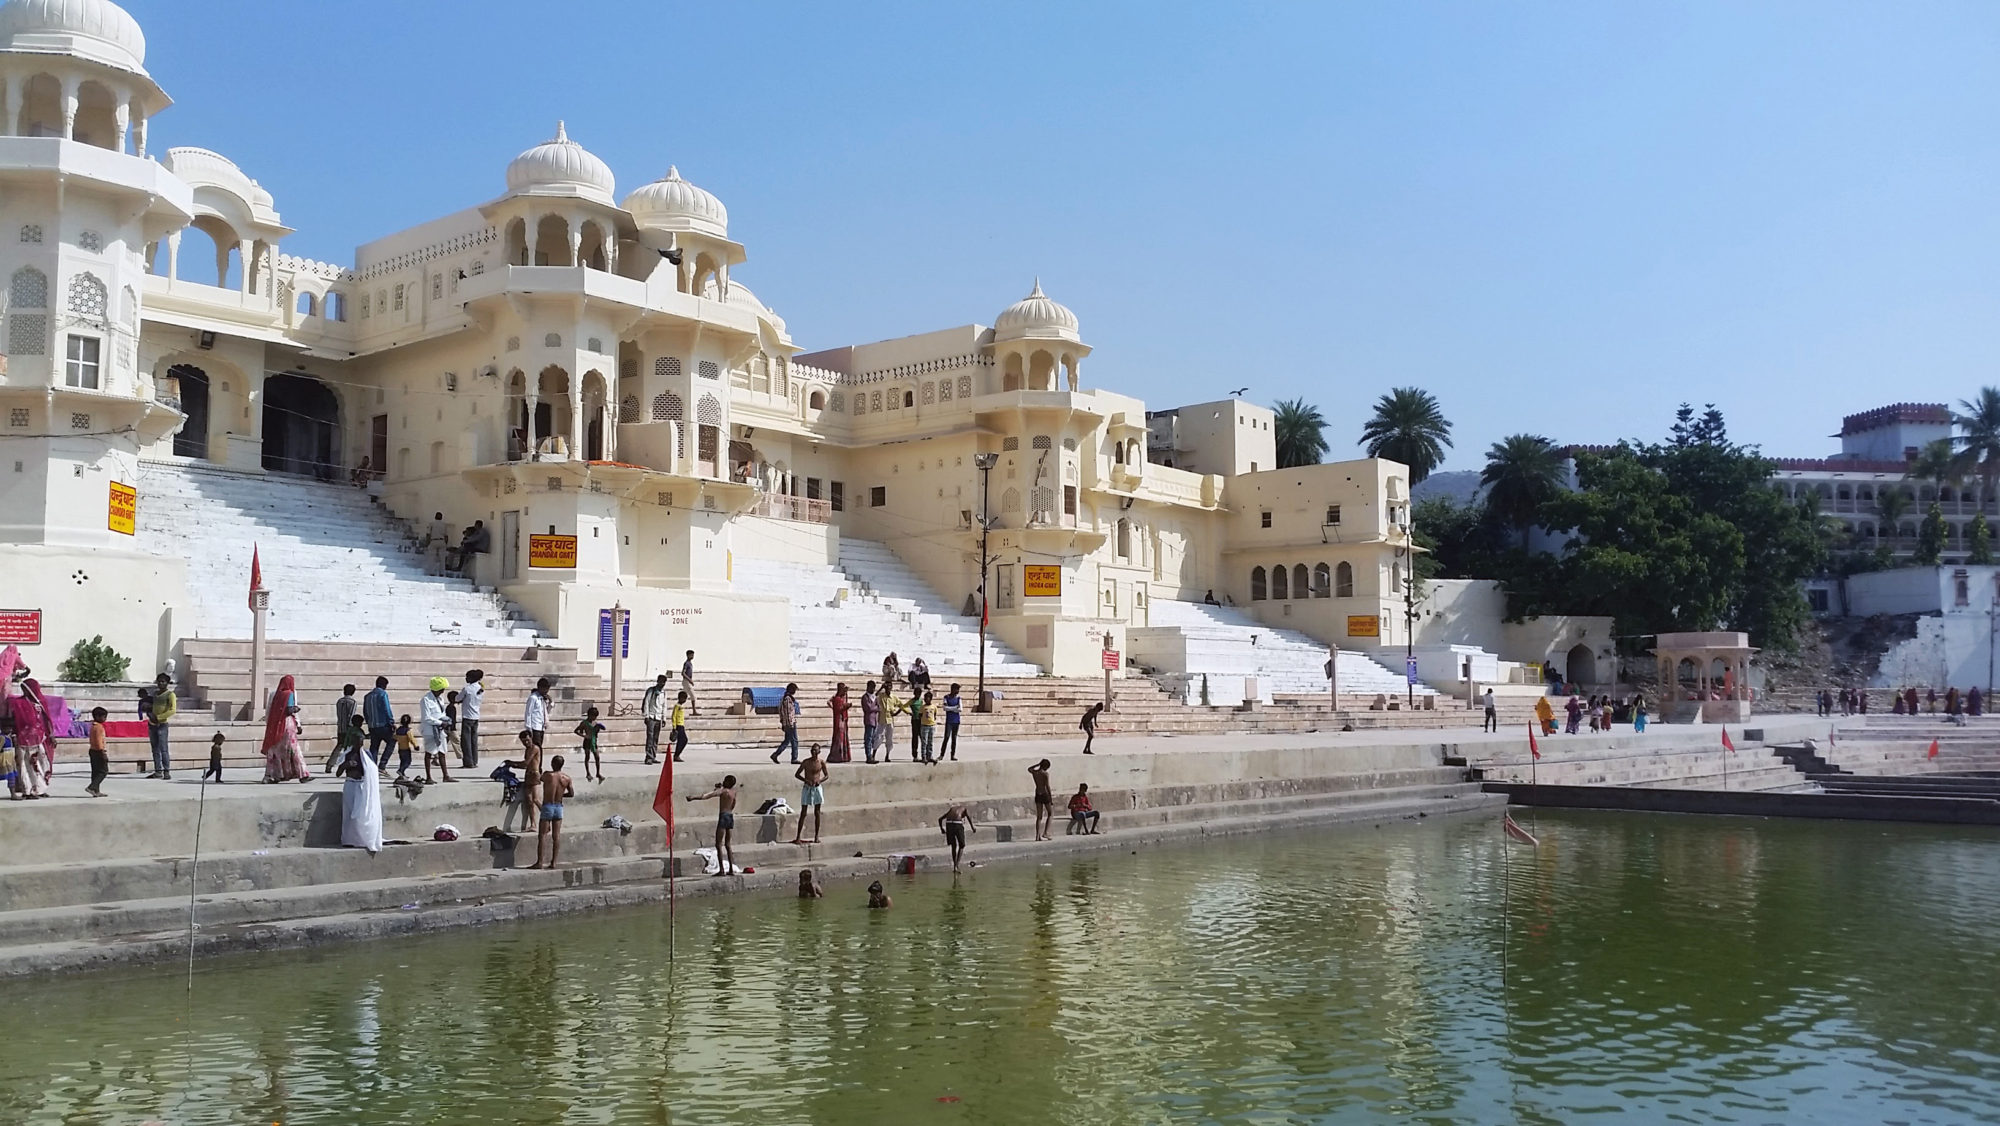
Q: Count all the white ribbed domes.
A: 4